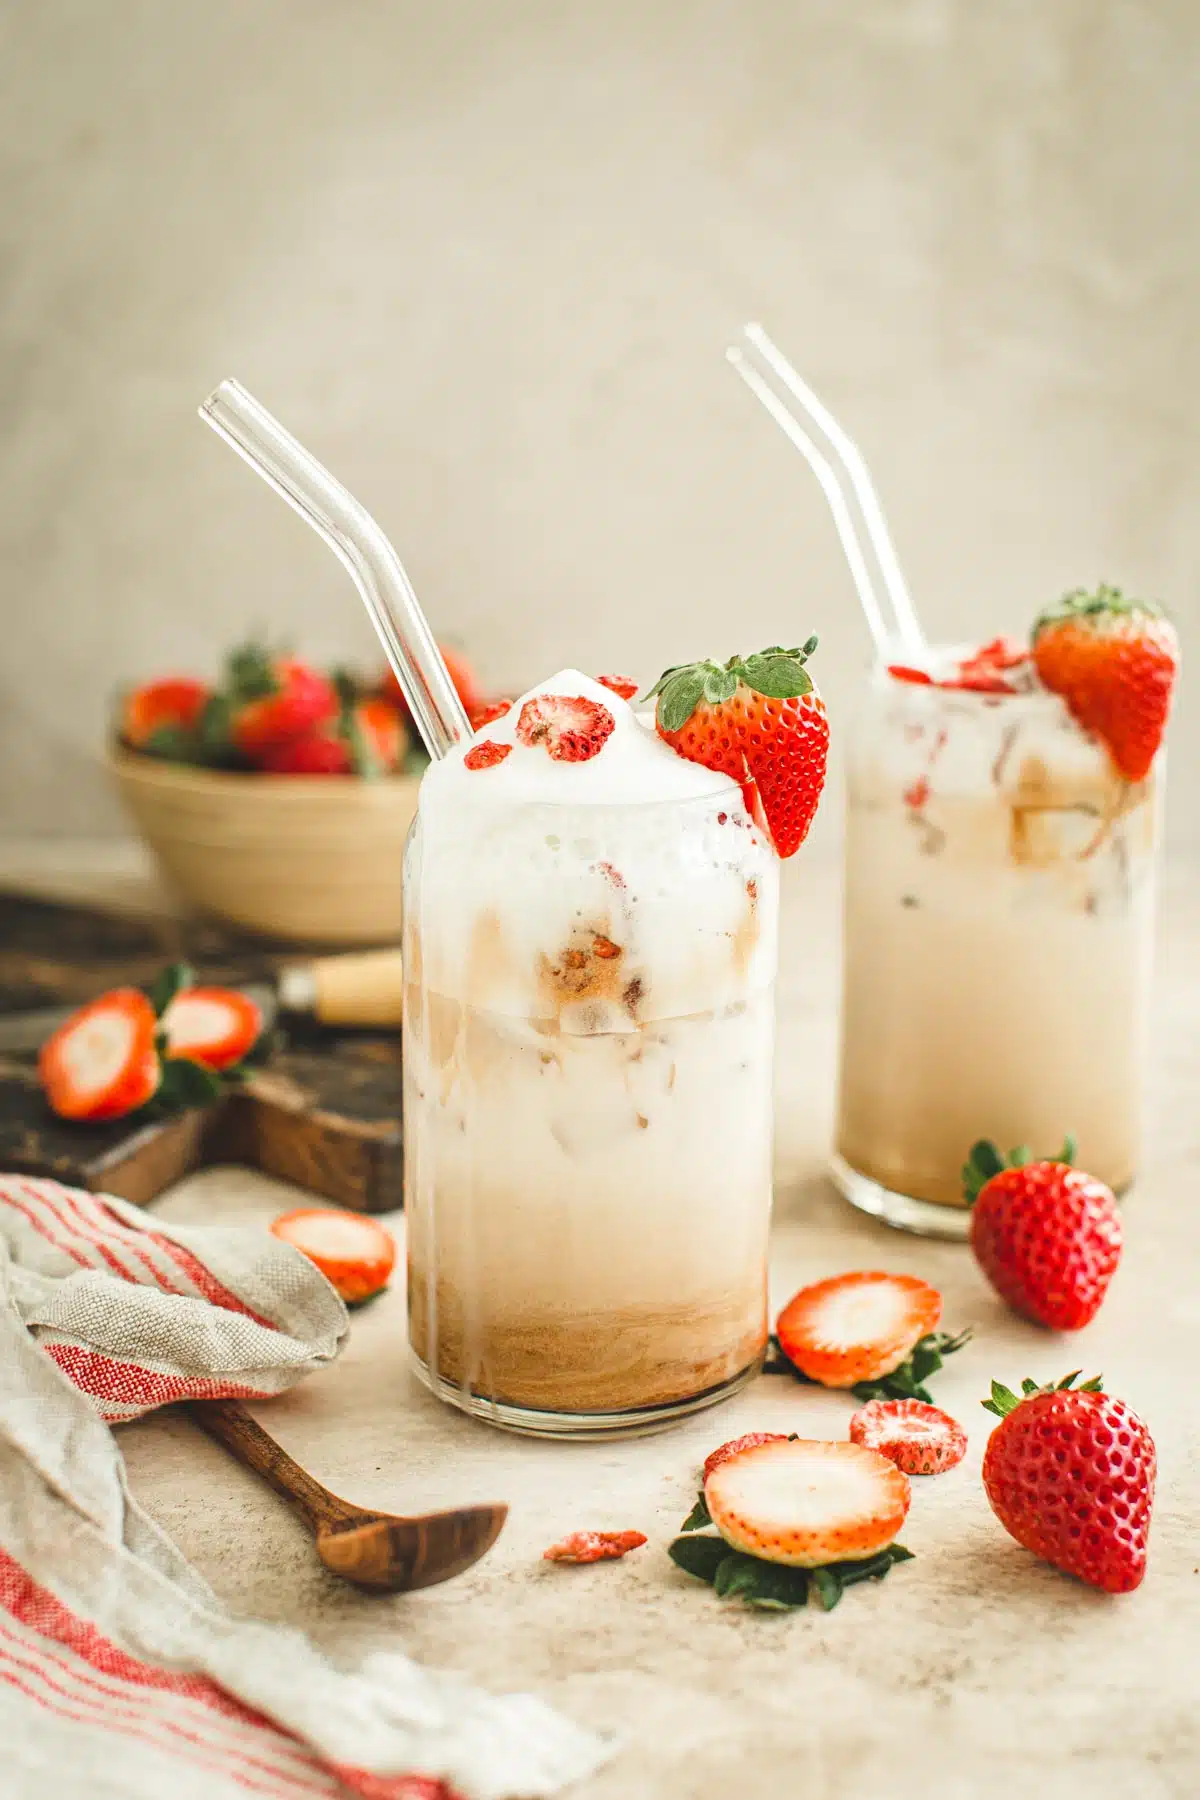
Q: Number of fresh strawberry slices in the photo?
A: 5